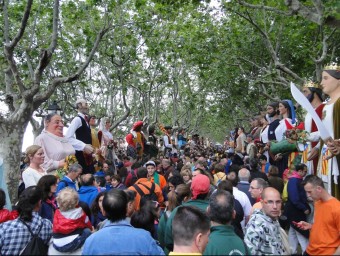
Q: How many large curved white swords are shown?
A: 1